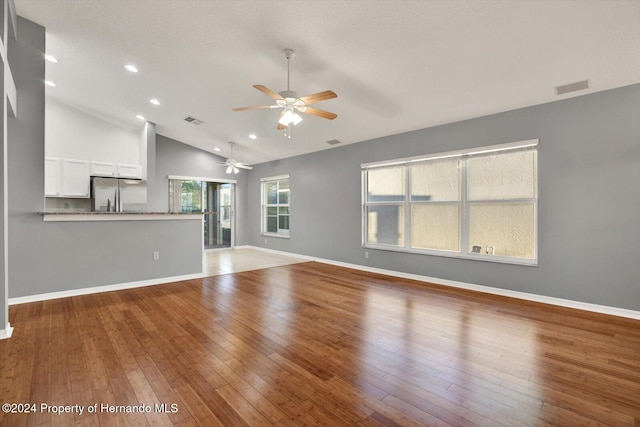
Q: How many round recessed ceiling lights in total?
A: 7